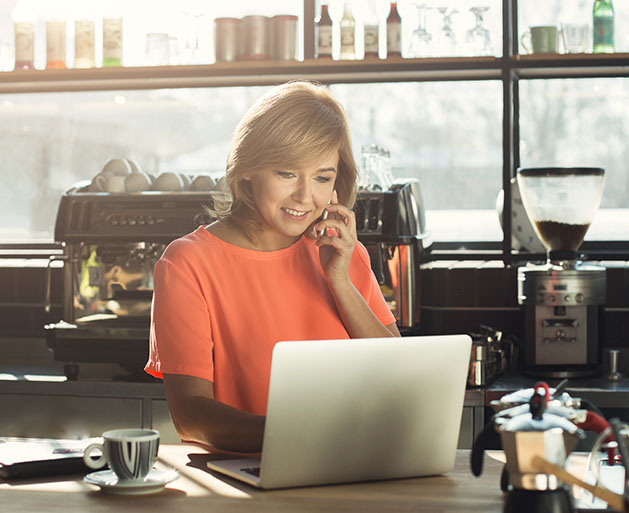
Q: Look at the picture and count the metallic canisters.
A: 3